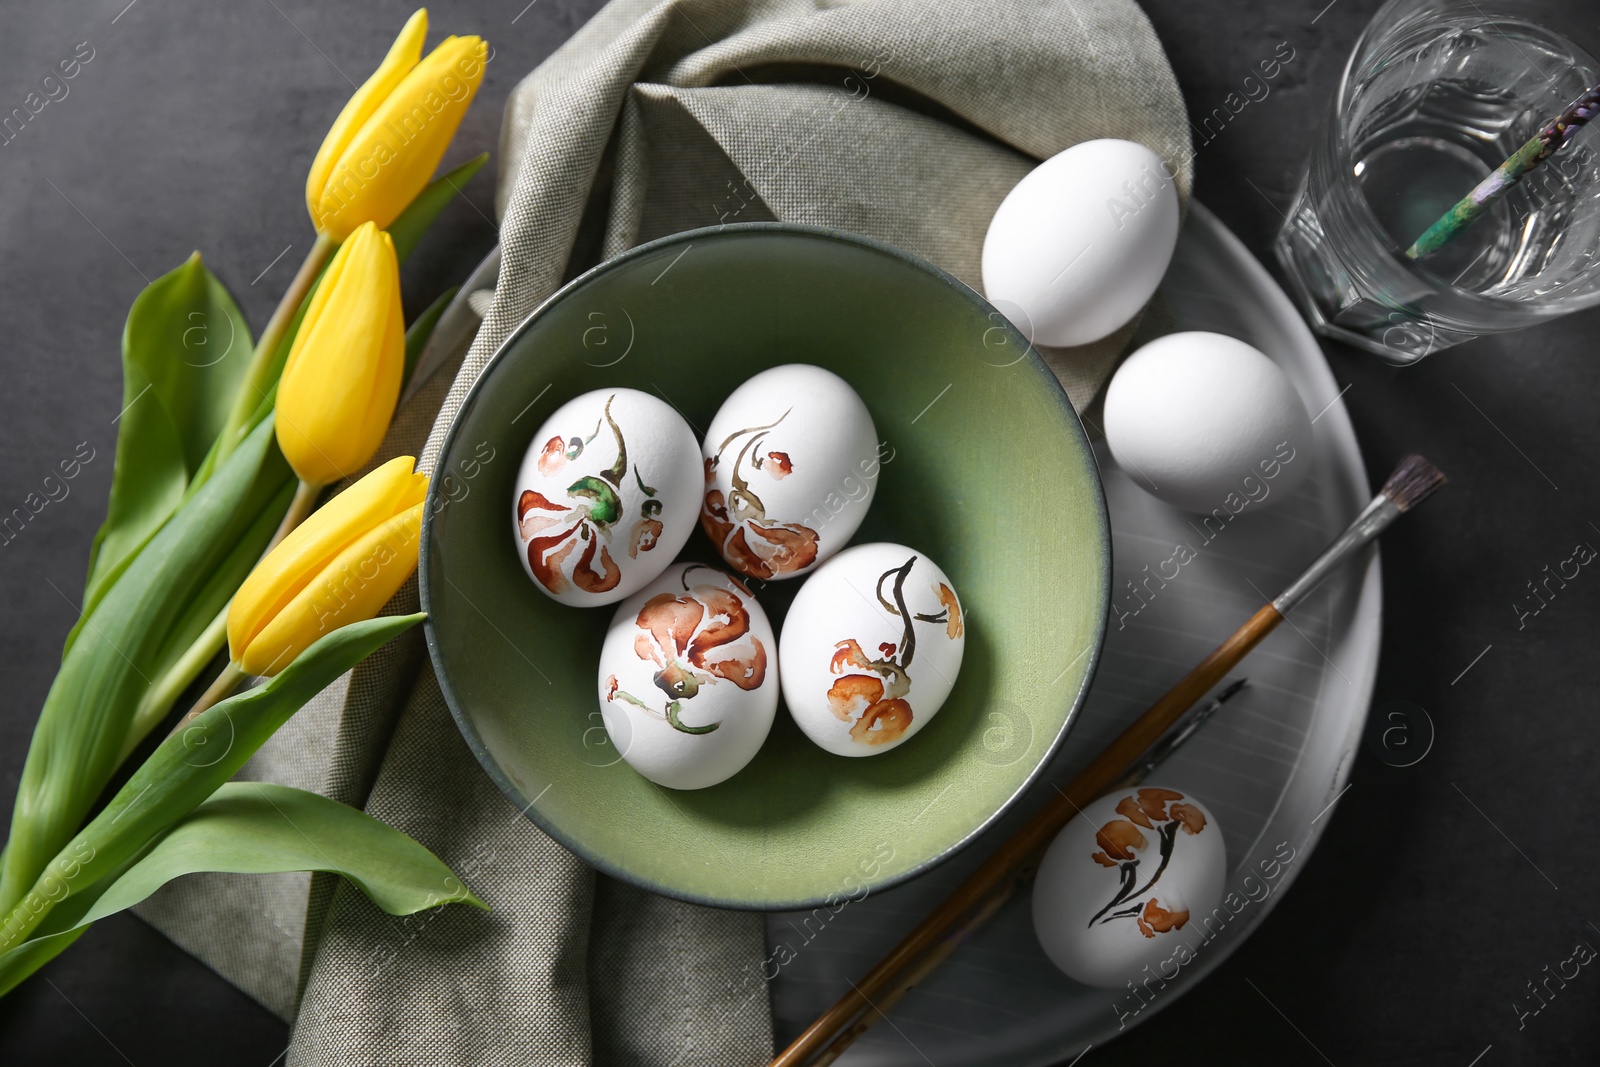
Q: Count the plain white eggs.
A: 2